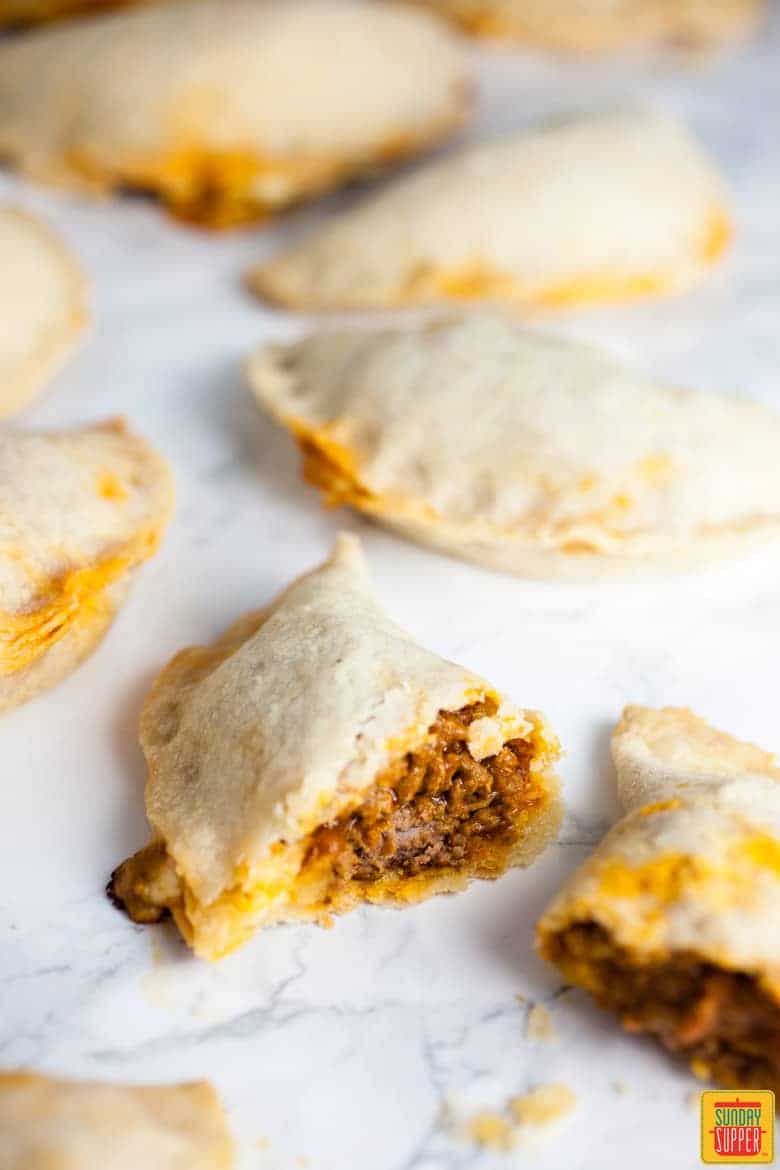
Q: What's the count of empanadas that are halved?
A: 2